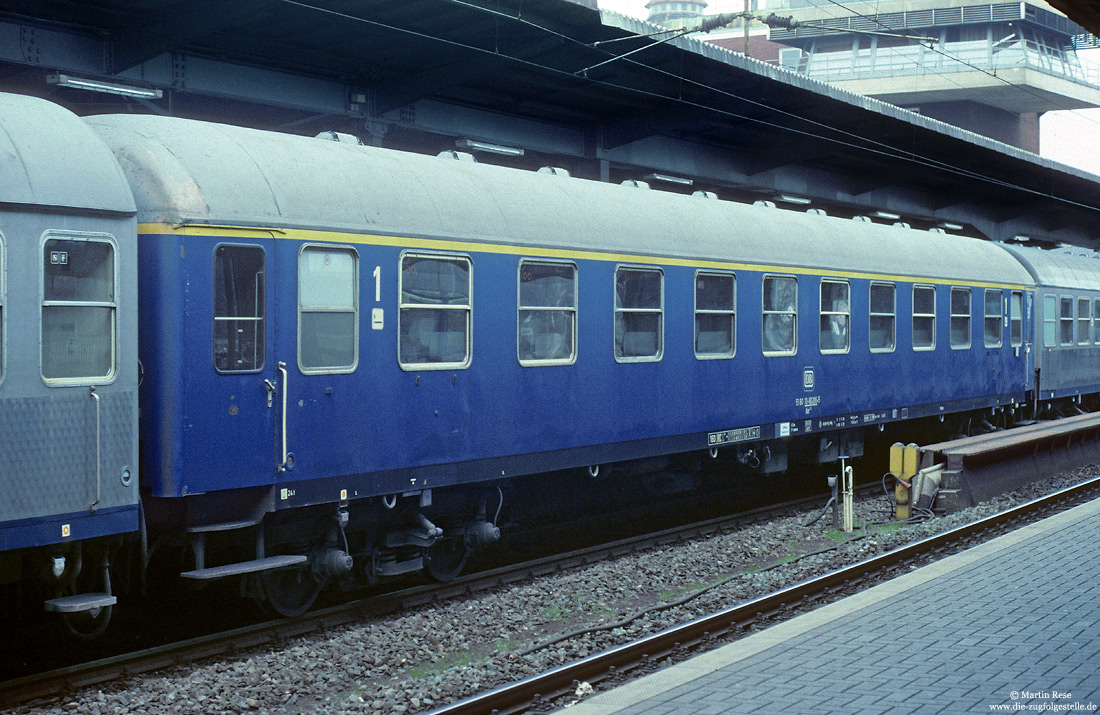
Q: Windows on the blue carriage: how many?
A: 13